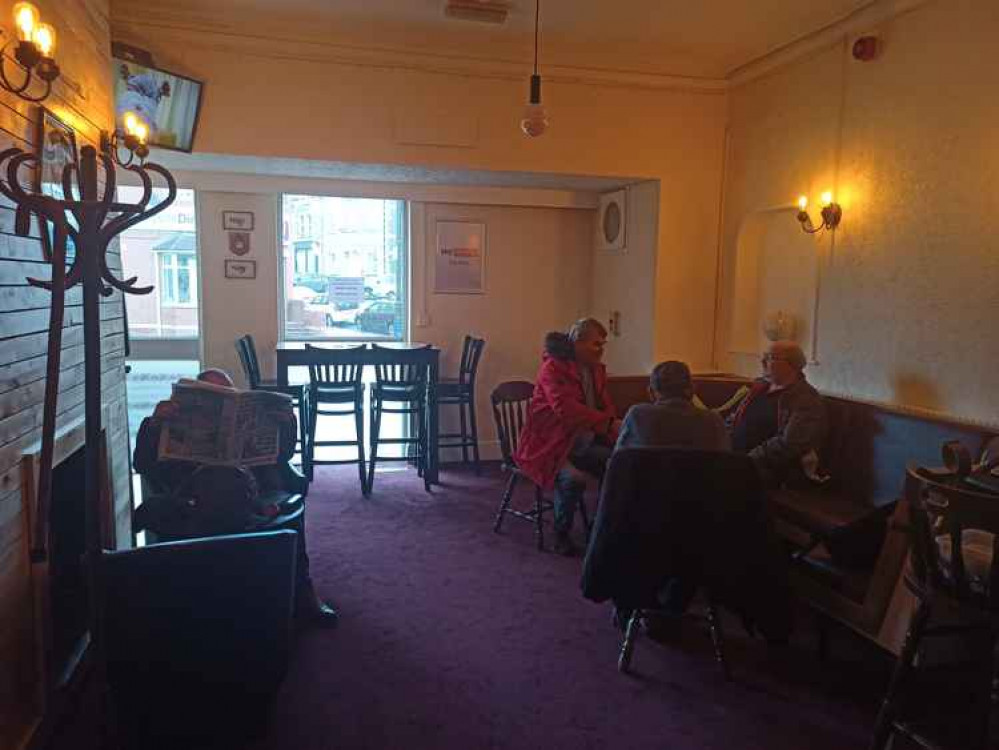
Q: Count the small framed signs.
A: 2